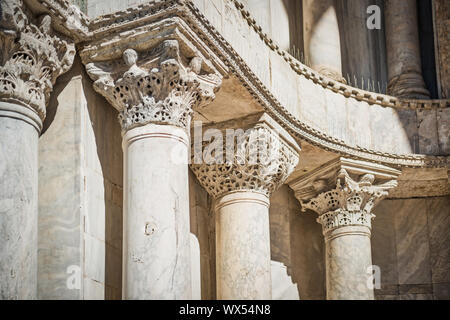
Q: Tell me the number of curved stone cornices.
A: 2